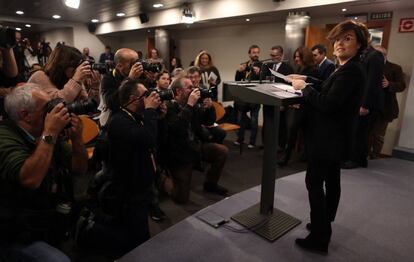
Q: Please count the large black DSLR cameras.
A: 5